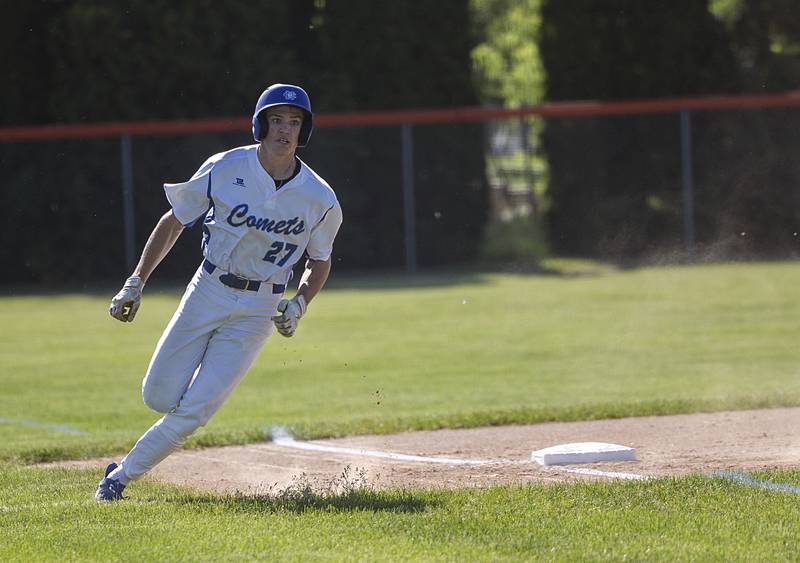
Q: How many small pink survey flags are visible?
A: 0